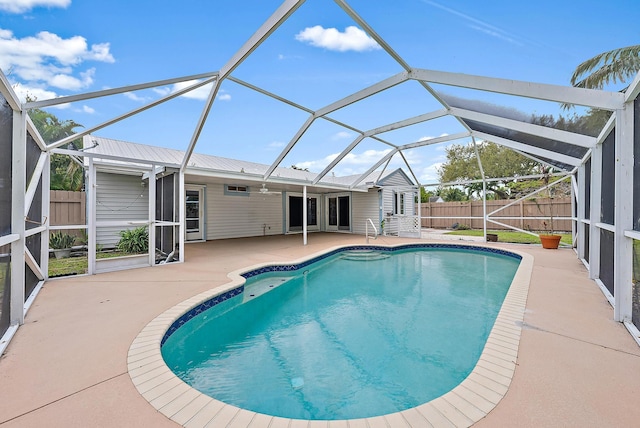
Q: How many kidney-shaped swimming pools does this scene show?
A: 1